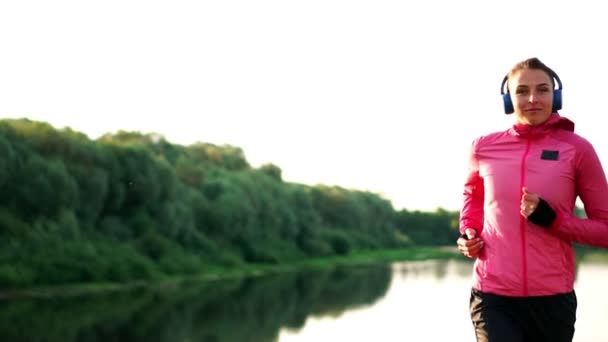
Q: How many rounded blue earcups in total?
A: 2